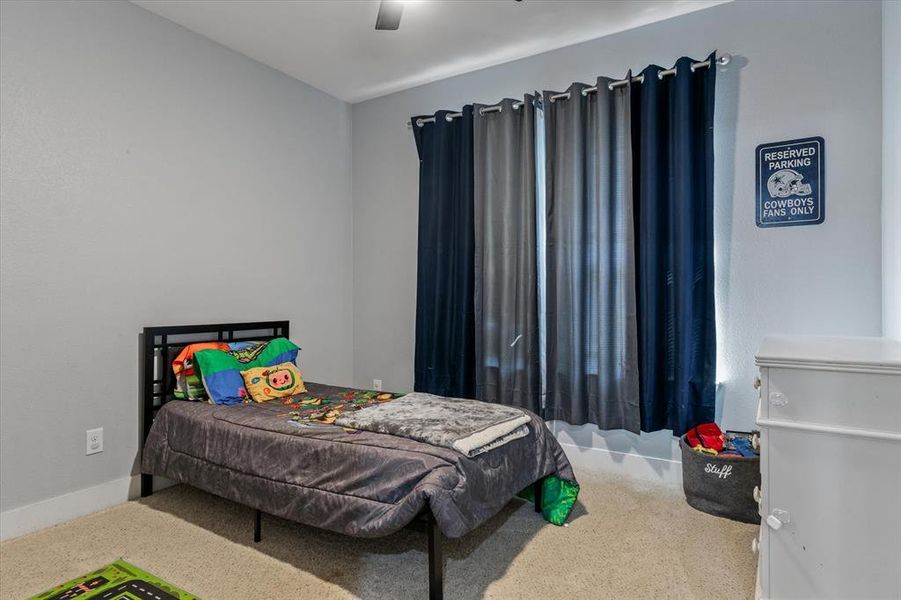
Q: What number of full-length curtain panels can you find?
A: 4